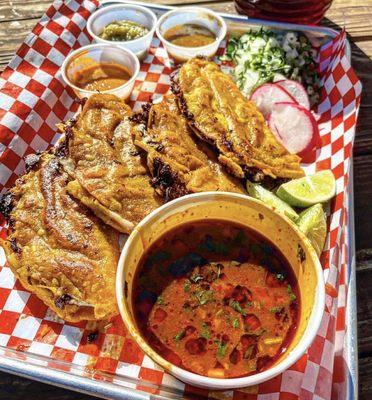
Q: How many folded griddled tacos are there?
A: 4